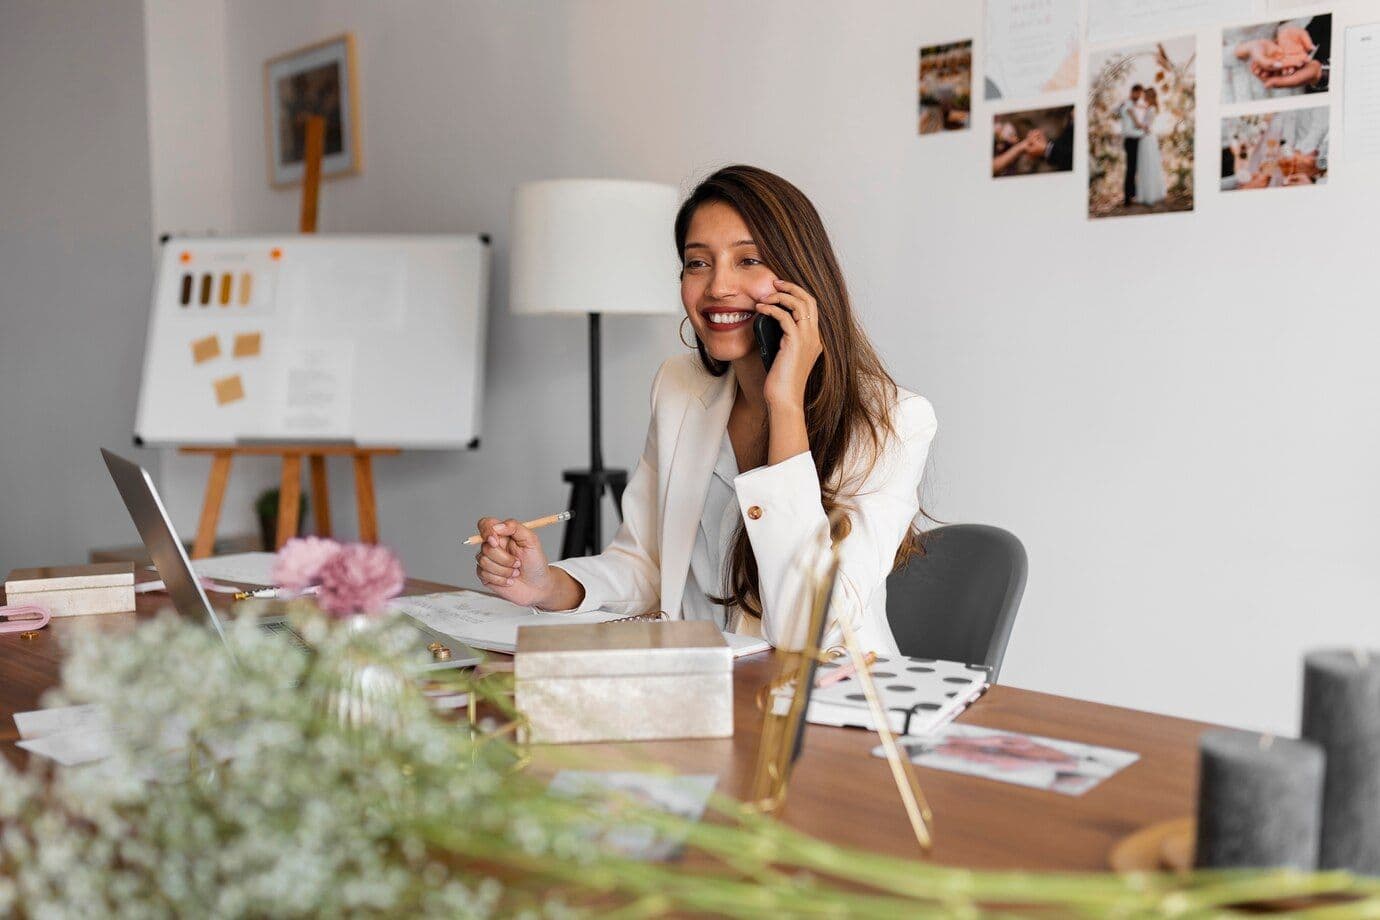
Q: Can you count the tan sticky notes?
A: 3